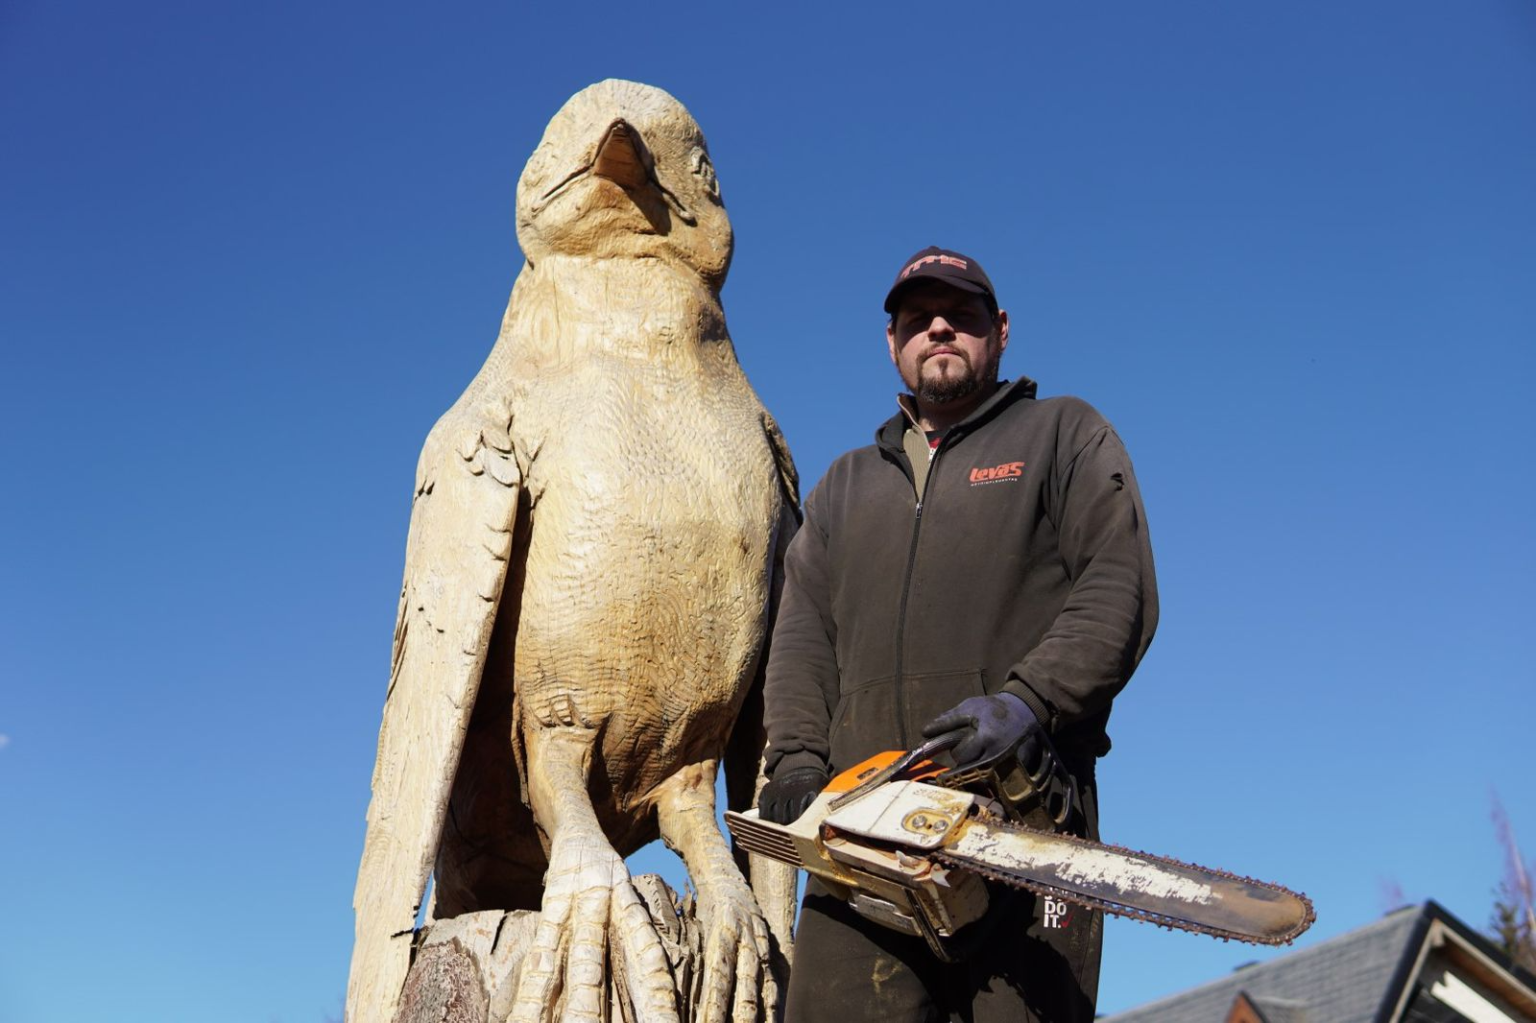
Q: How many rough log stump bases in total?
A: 1